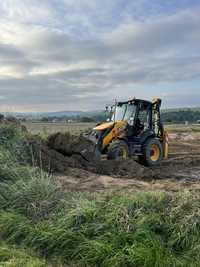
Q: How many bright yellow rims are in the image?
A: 2